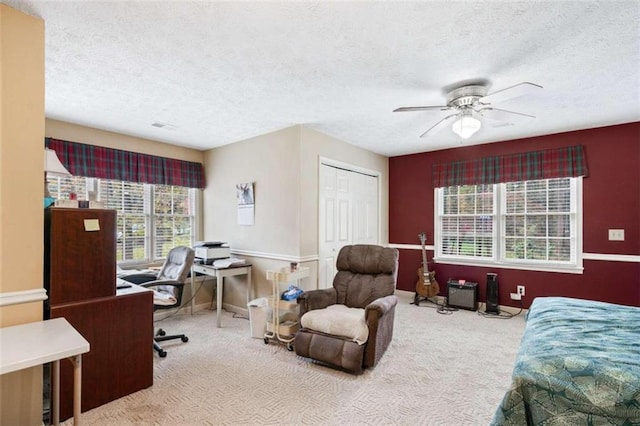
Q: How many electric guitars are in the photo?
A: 1